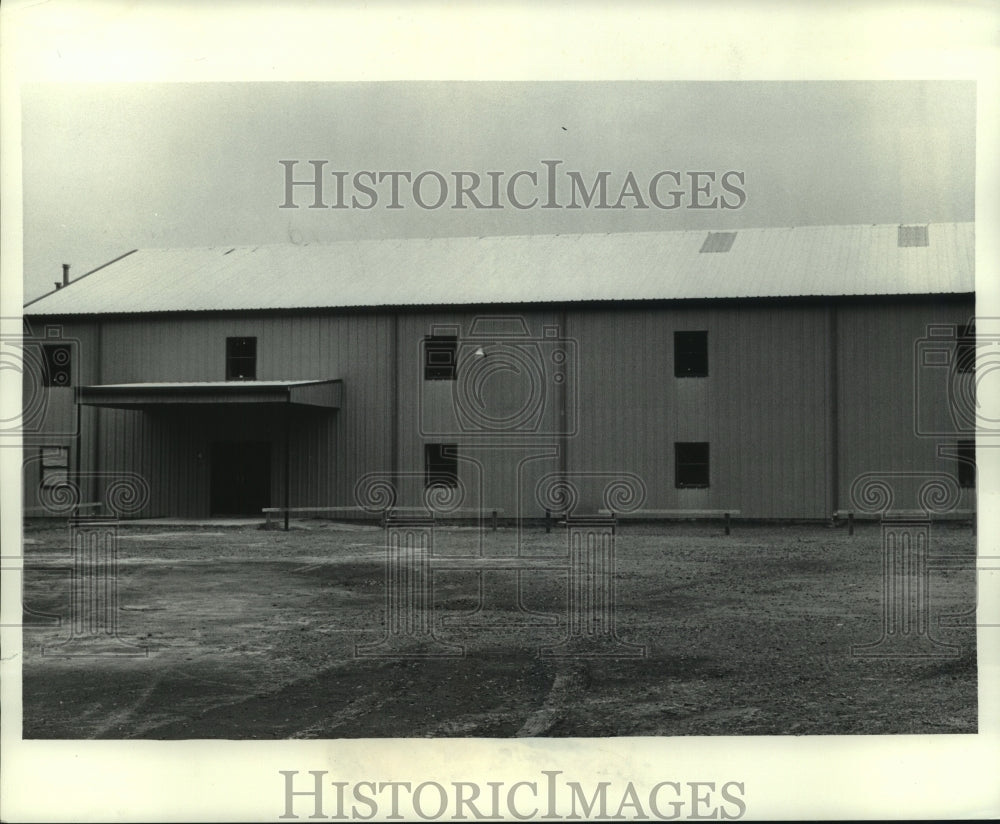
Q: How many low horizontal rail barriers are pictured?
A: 4